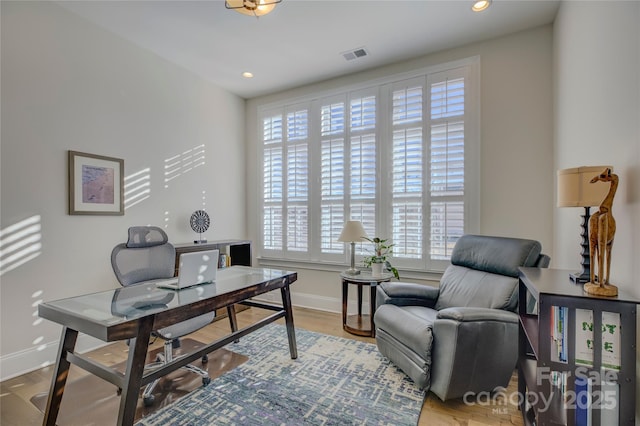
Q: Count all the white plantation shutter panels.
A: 6